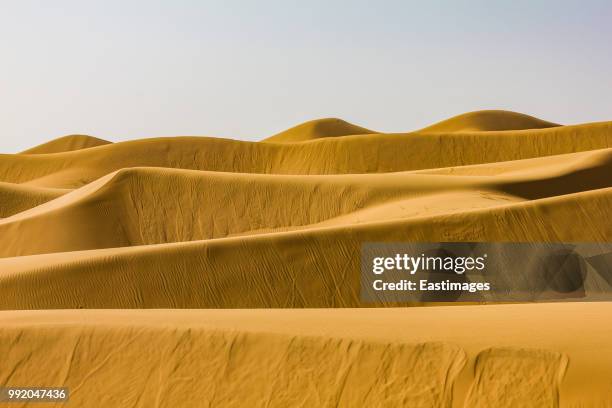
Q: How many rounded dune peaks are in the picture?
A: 3